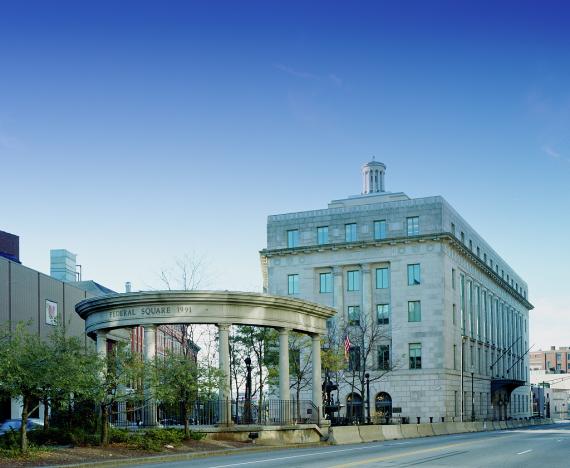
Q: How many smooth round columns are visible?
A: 5